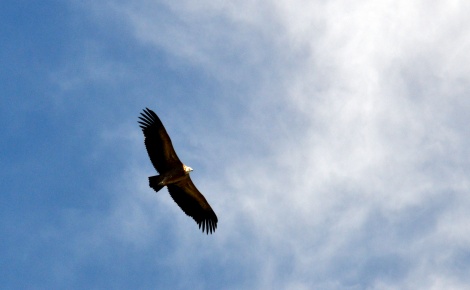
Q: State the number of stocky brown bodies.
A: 1